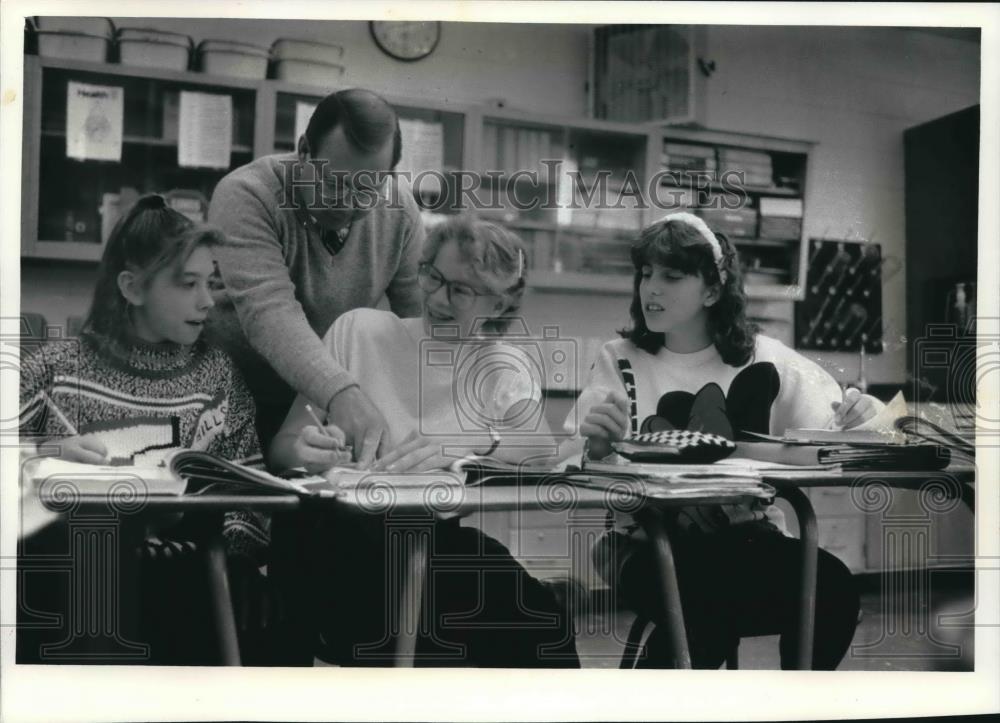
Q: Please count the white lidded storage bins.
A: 4